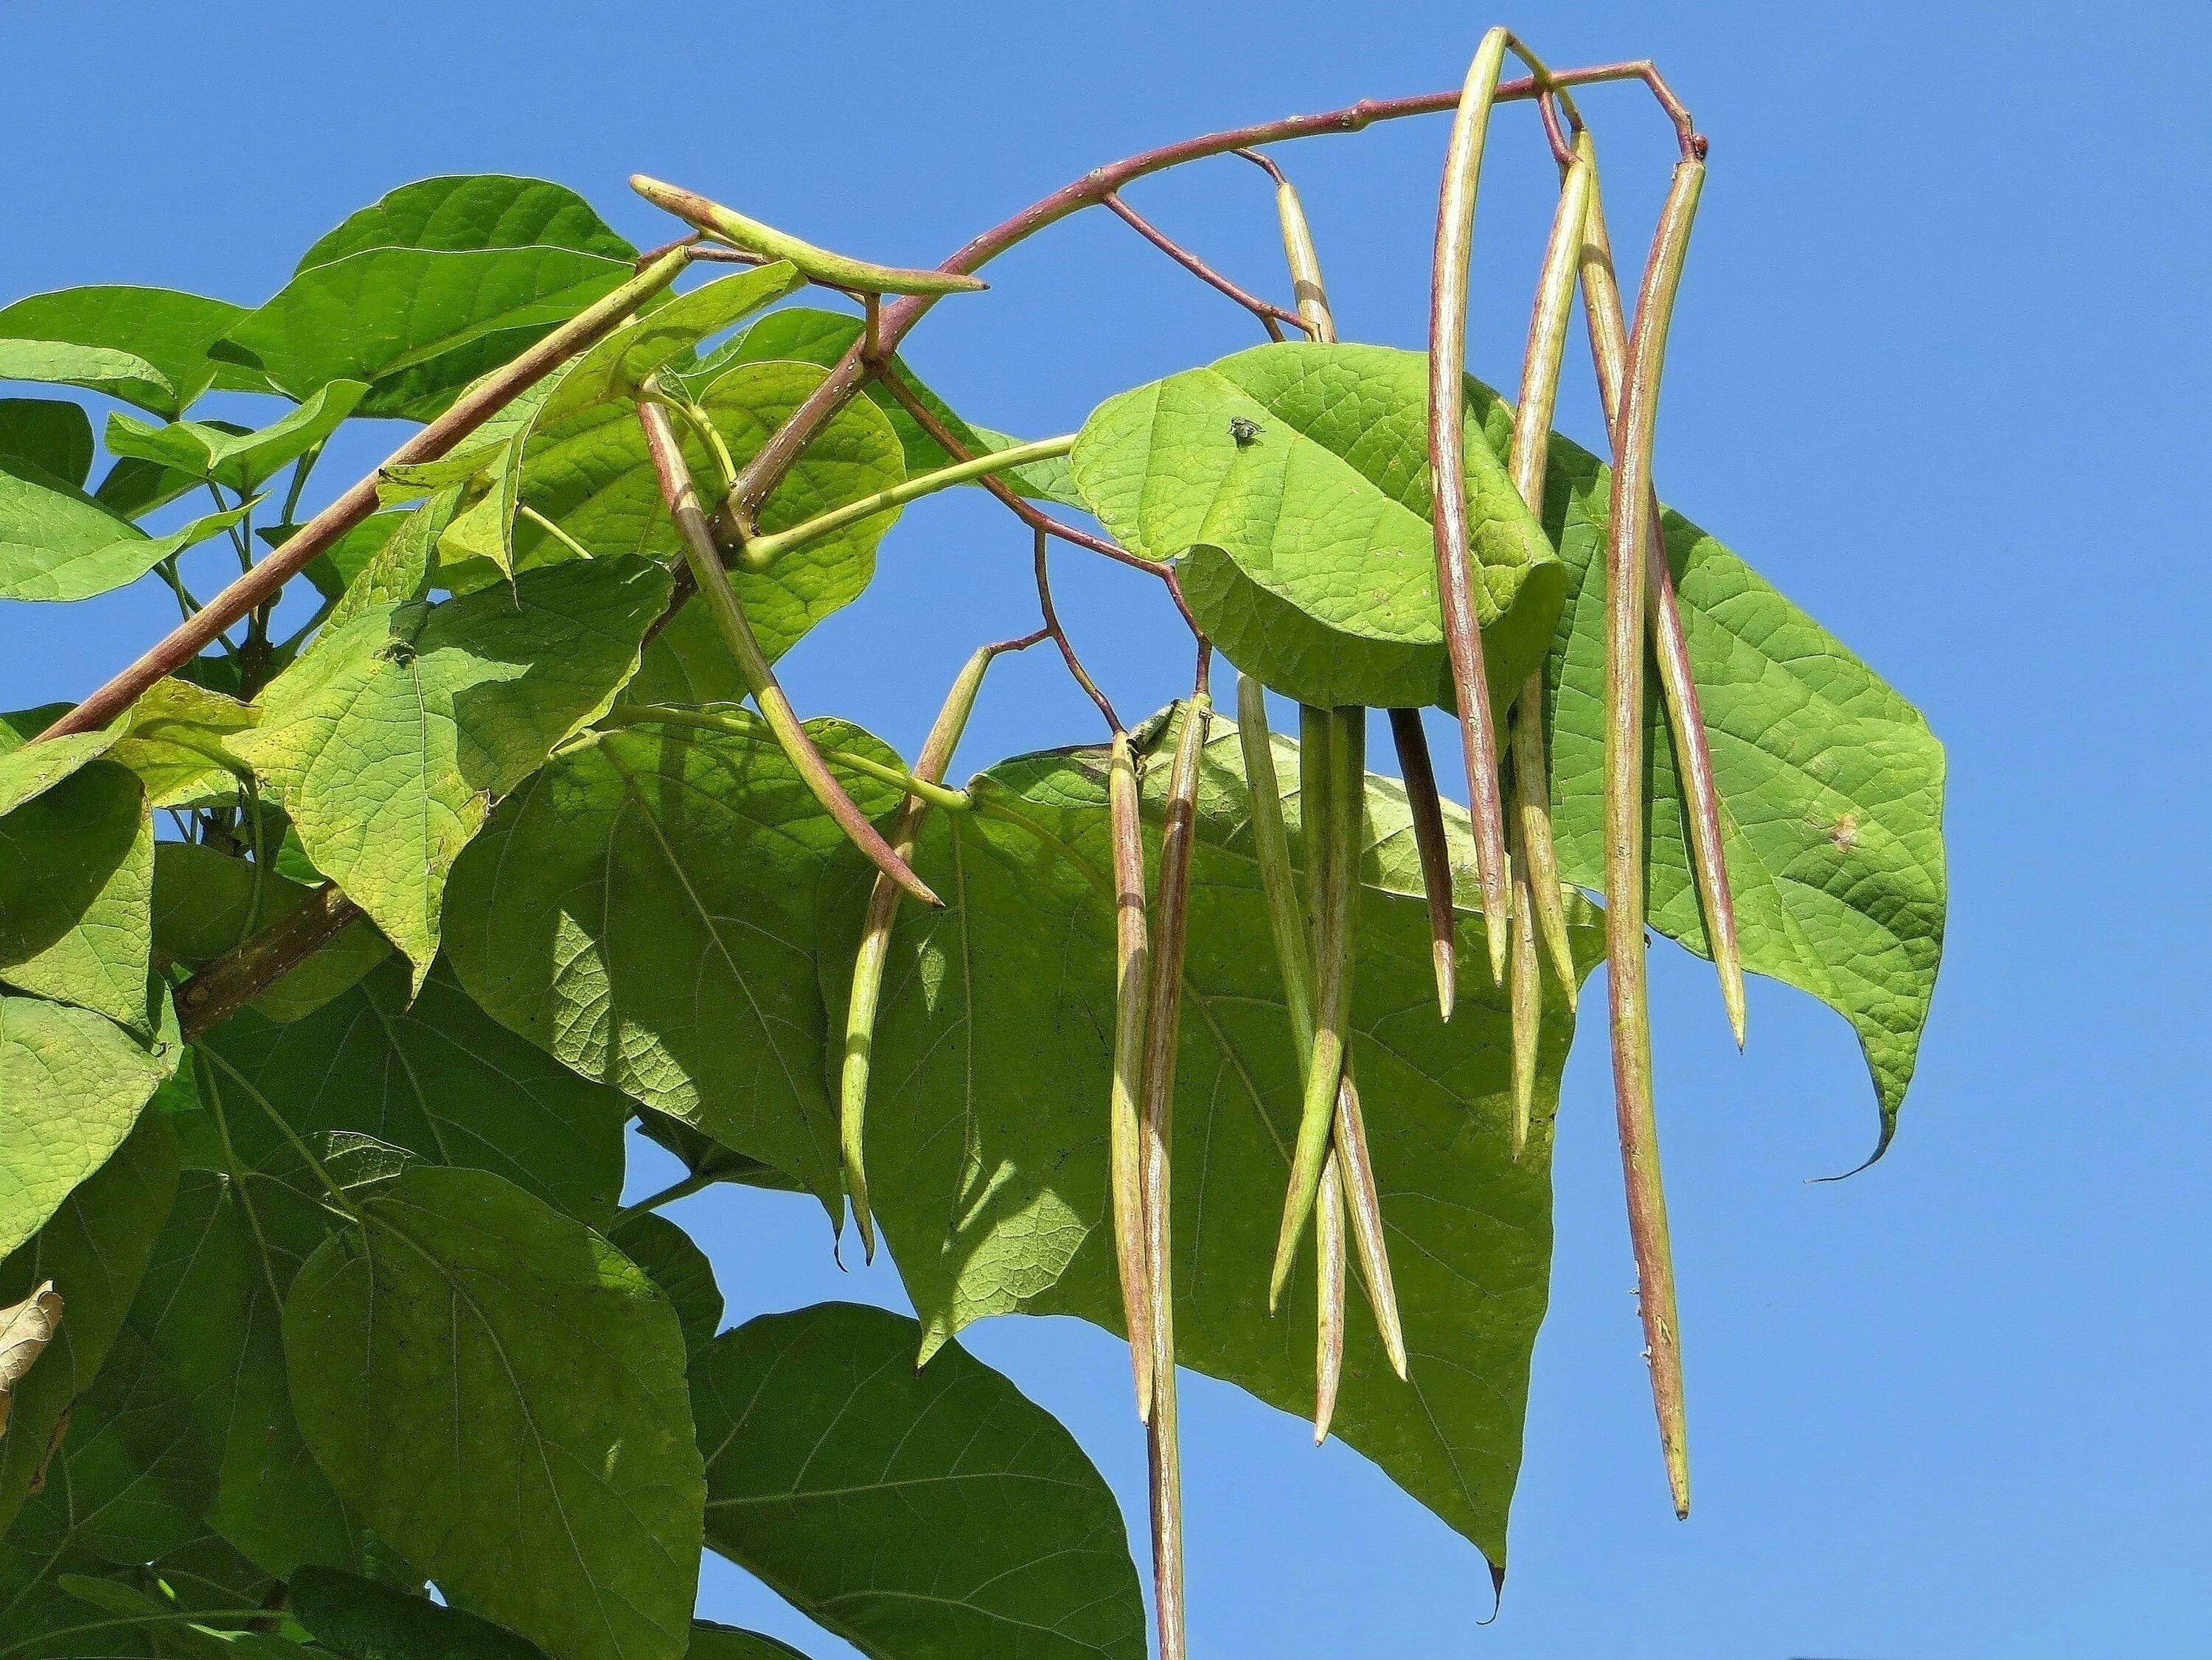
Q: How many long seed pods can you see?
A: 15